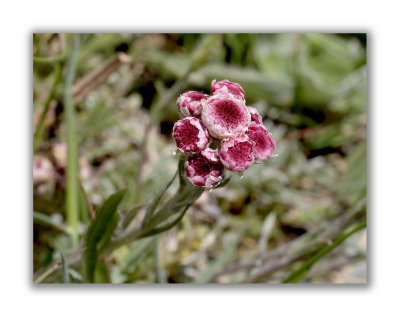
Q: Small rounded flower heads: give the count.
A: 8